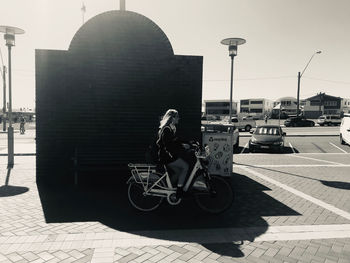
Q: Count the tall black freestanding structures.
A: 1